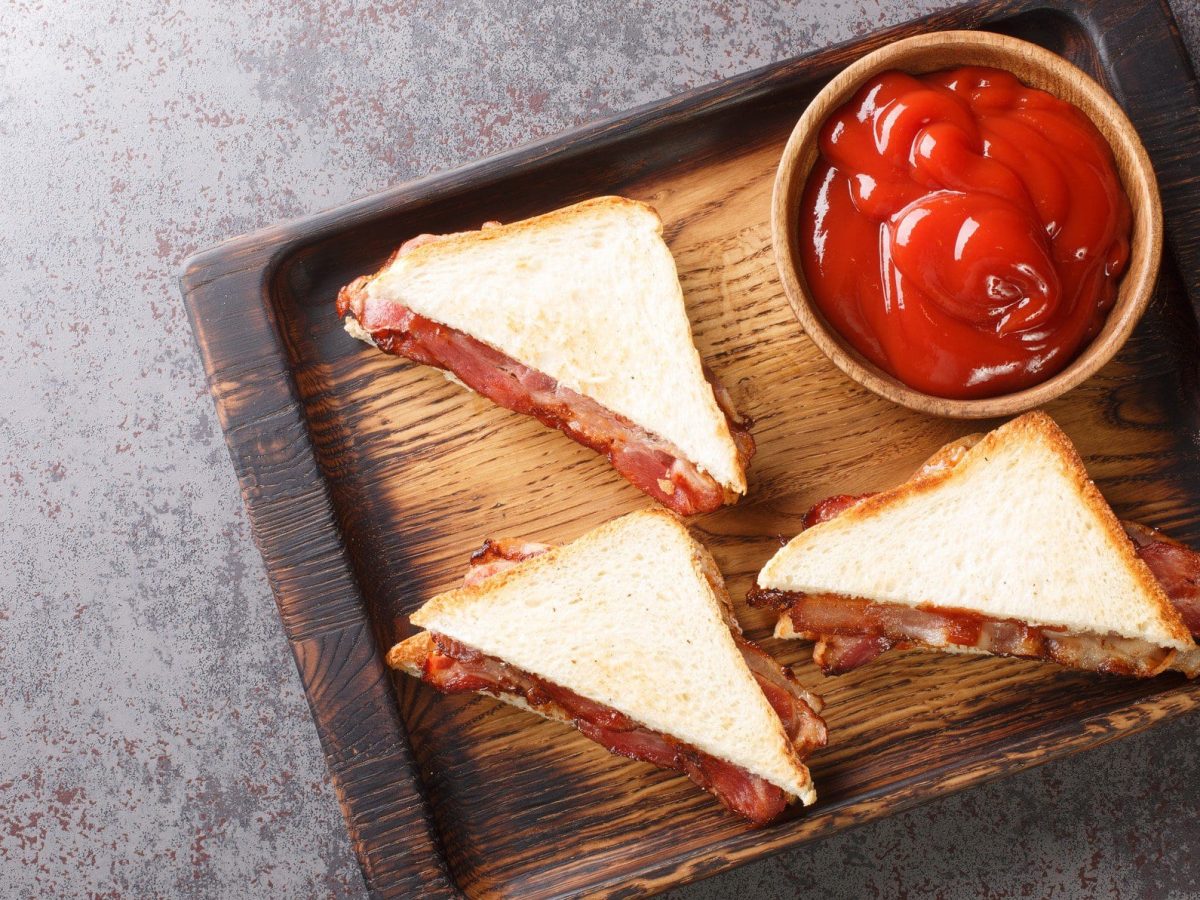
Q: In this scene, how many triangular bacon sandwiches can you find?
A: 3